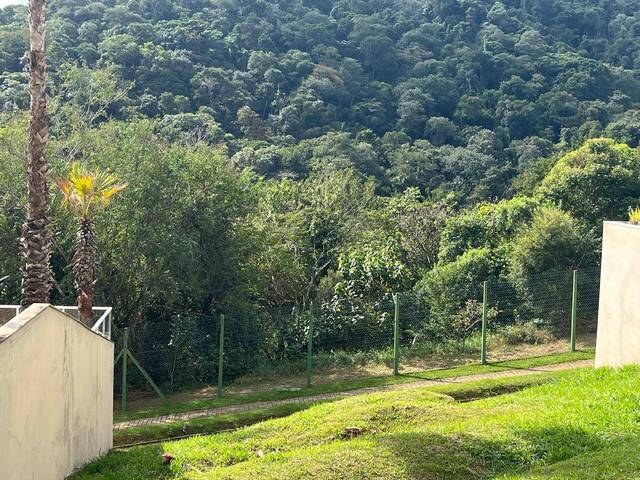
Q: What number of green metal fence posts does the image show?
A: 6